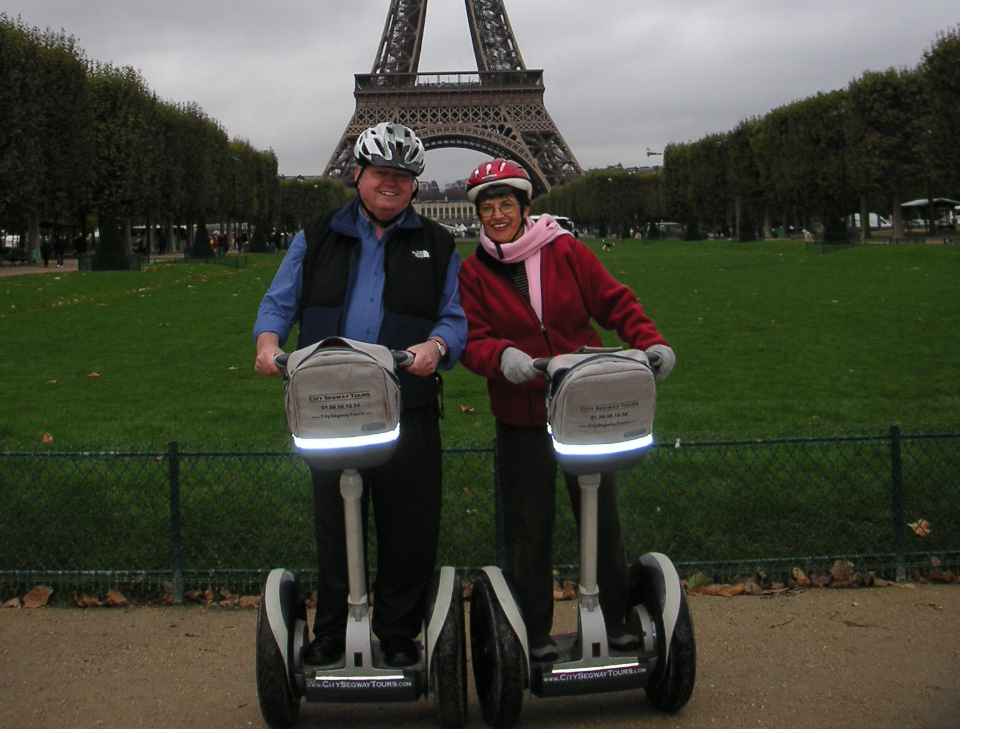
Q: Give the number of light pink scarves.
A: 1